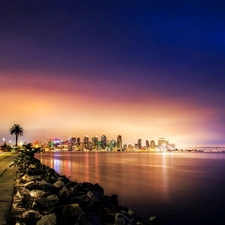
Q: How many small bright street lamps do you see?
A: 2